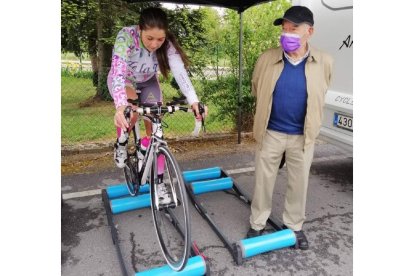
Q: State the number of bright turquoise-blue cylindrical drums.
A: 6